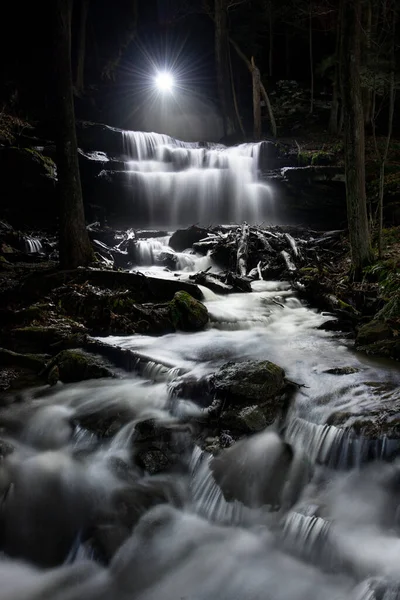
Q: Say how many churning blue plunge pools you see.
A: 0